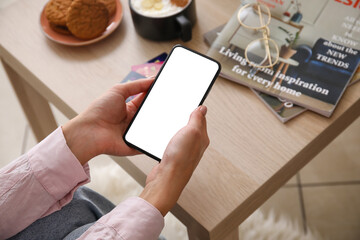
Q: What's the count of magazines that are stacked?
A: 2